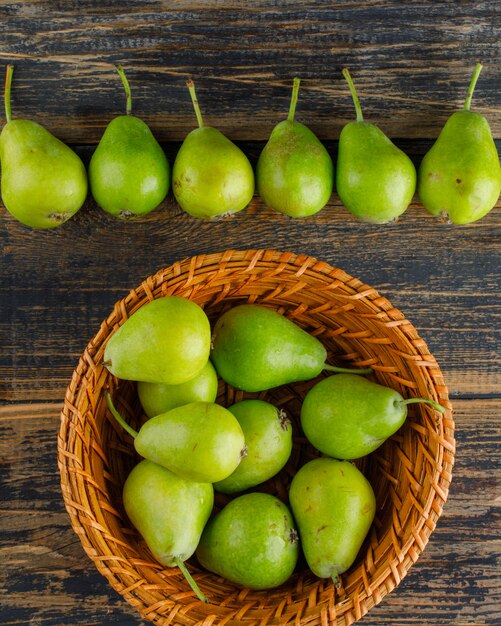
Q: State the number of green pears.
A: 15